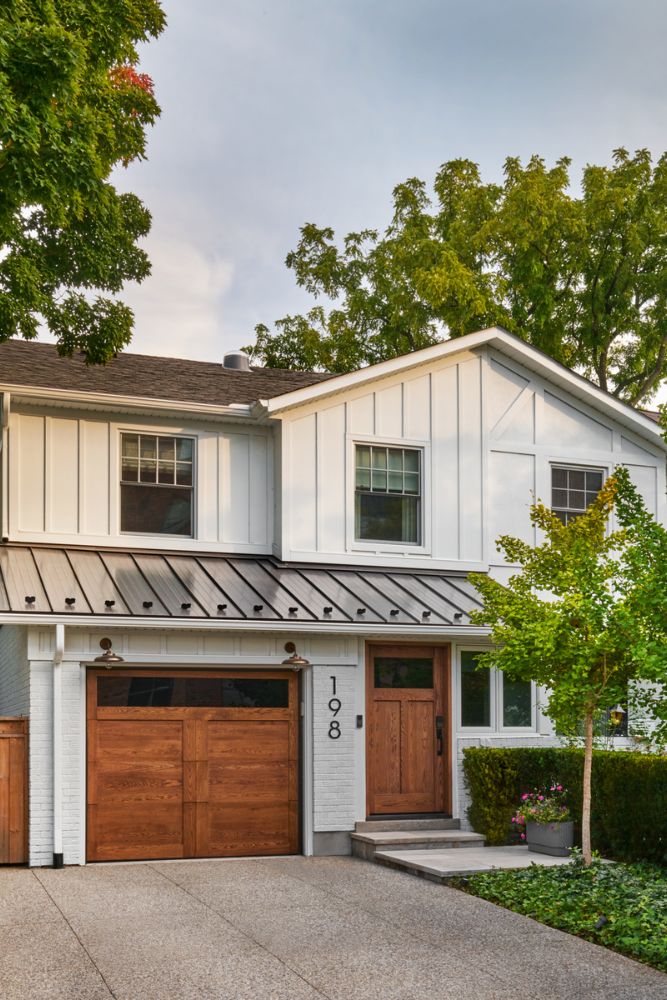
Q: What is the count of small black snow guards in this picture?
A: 13